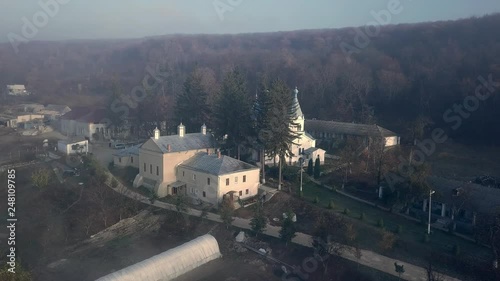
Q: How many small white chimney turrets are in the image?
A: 3